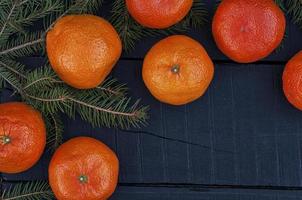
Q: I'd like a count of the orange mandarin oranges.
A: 7